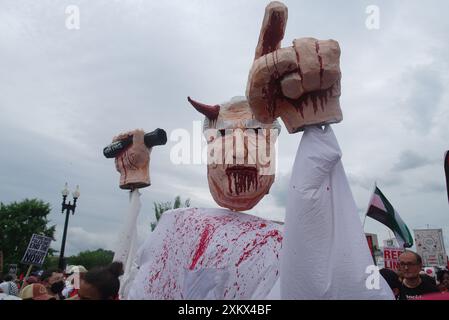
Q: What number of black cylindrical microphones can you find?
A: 1